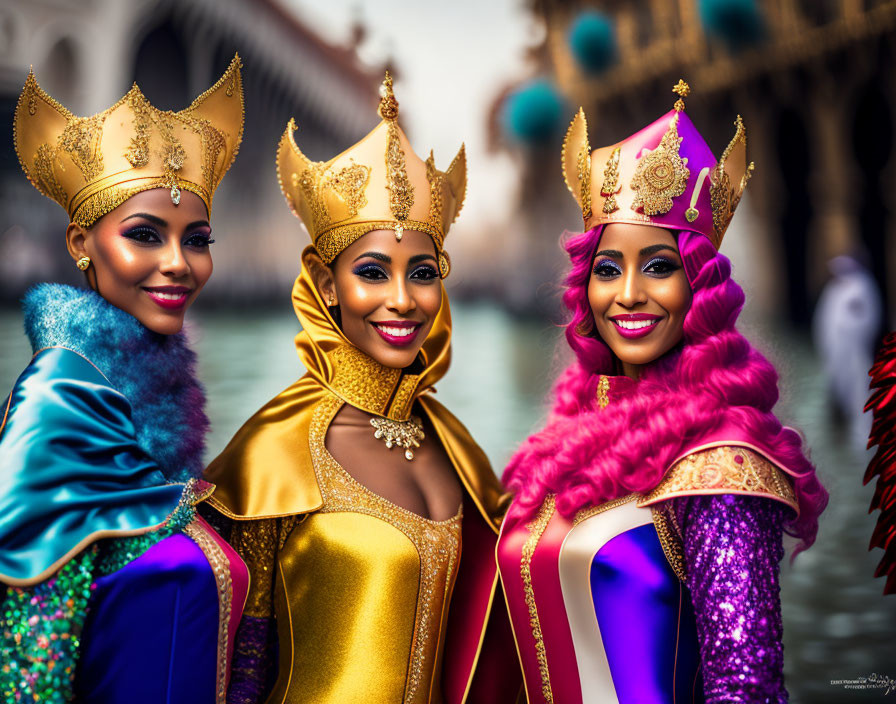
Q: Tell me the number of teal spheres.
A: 3